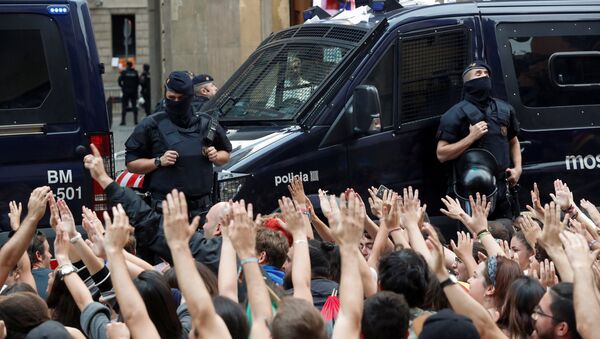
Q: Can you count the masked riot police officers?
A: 2